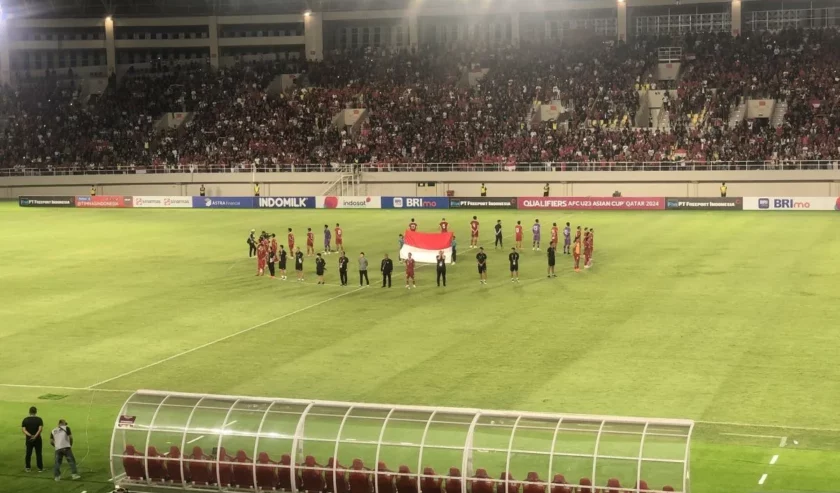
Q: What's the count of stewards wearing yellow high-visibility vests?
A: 6